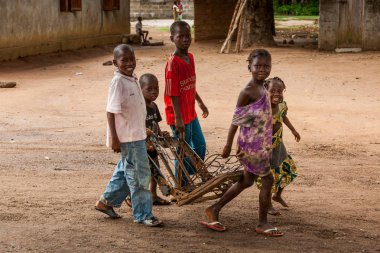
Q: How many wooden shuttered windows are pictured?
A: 2